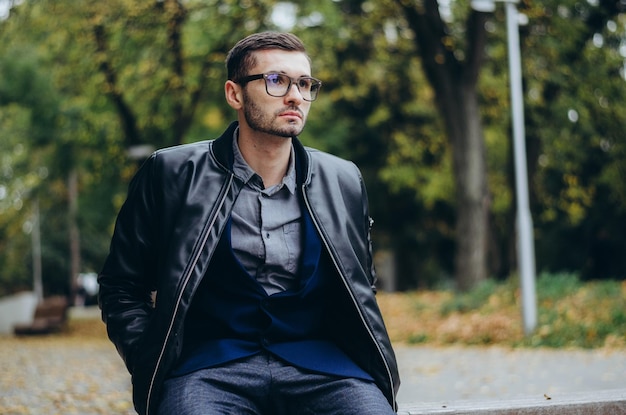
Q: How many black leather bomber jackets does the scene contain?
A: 1